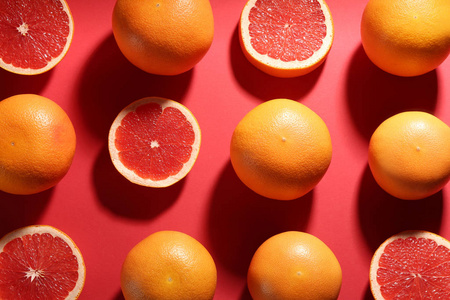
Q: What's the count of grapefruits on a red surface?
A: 12